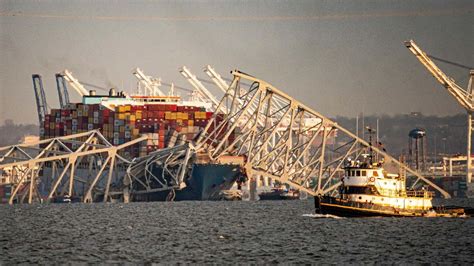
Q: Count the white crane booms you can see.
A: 5